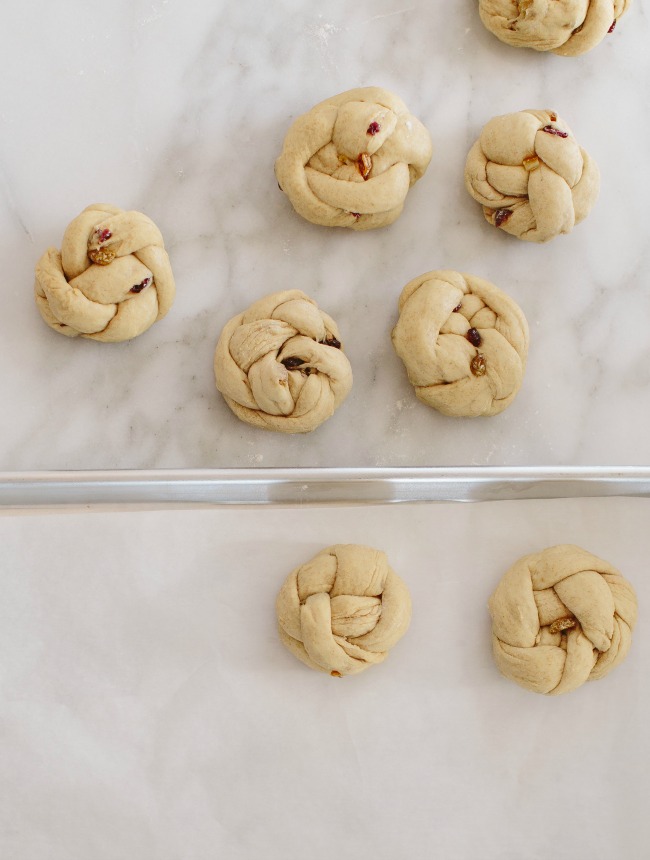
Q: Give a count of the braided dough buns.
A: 8